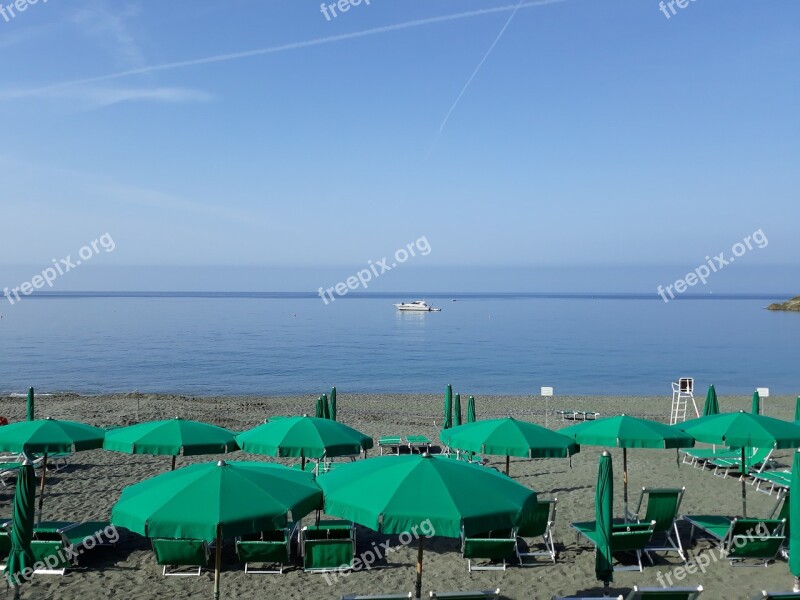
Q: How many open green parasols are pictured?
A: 8